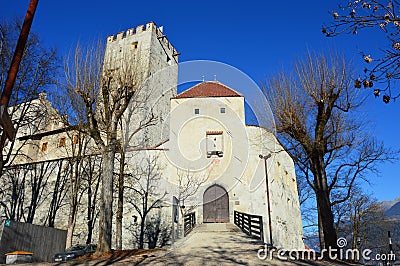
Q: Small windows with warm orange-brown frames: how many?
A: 3